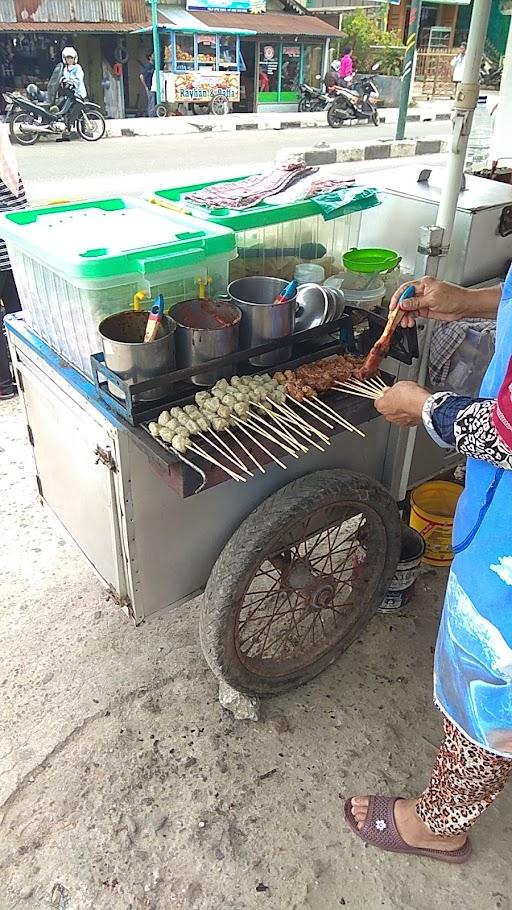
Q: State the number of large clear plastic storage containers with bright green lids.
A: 2